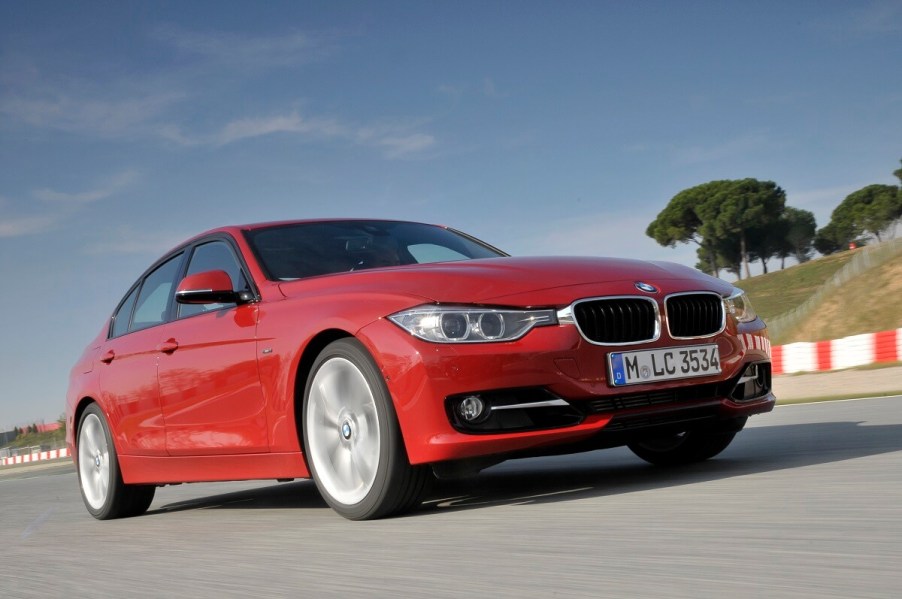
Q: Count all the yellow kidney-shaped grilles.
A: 0